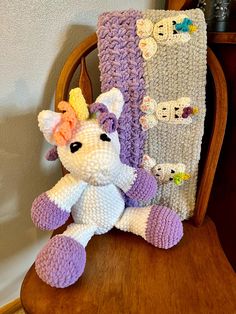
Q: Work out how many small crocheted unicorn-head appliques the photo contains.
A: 3